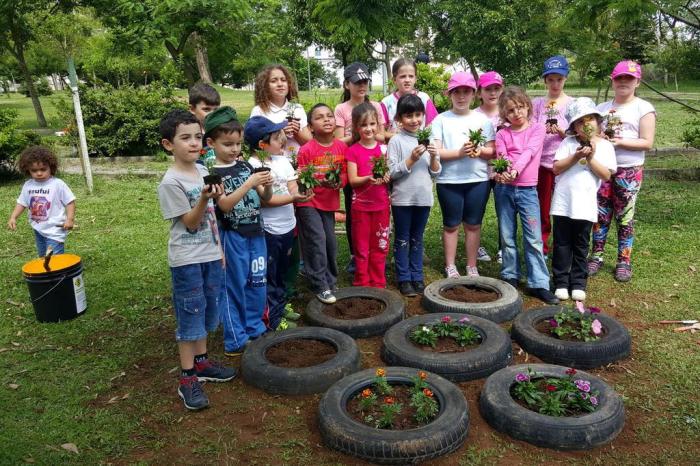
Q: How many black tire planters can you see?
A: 7